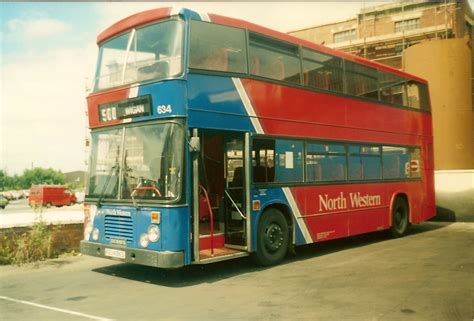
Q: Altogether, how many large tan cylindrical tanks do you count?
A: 1